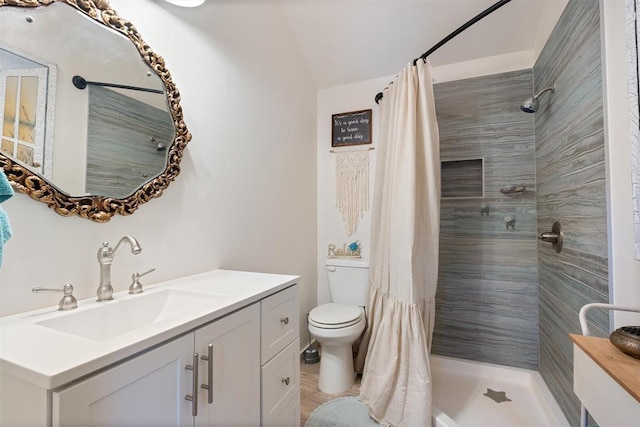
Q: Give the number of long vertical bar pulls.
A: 2